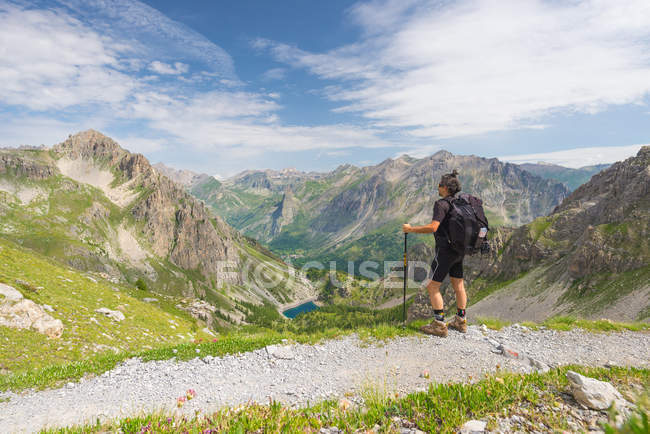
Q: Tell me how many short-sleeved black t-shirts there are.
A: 1